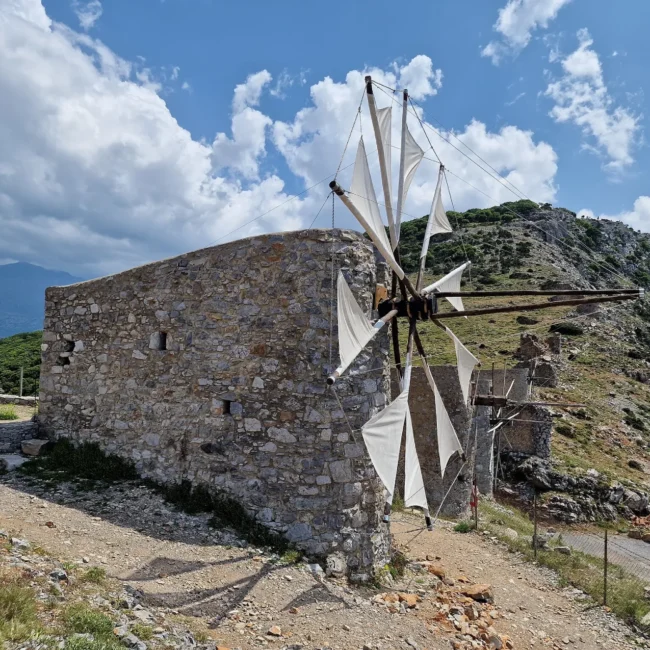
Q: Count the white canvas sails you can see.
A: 10